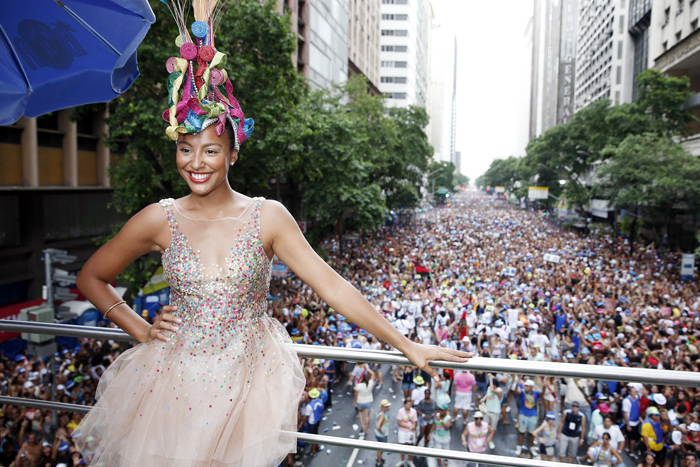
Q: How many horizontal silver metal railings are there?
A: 2